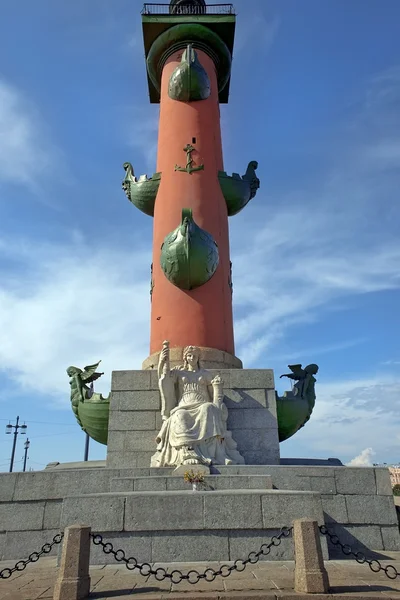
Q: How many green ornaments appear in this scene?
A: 7